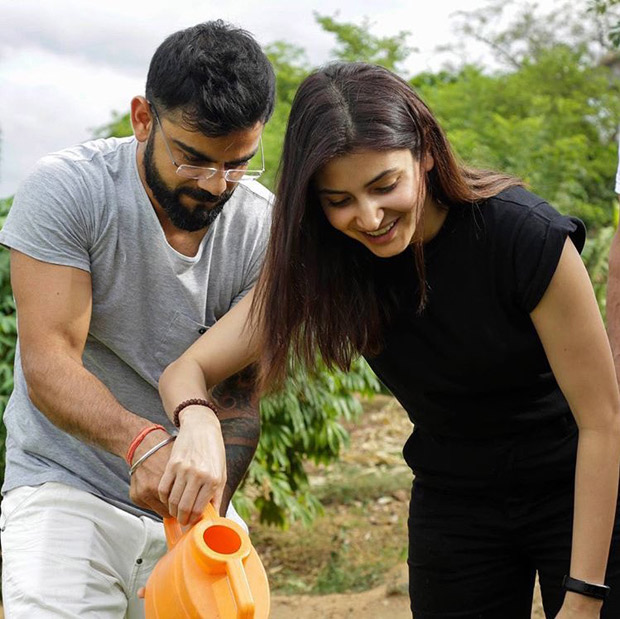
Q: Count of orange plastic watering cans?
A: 1